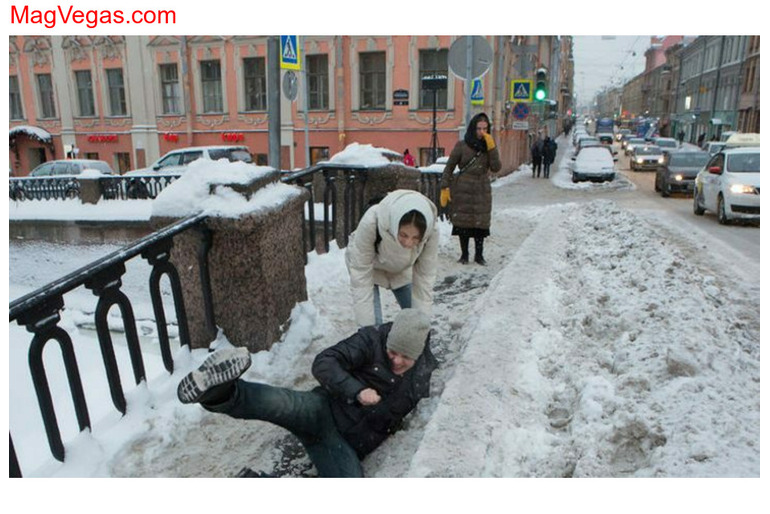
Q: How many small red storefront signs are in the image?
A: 3